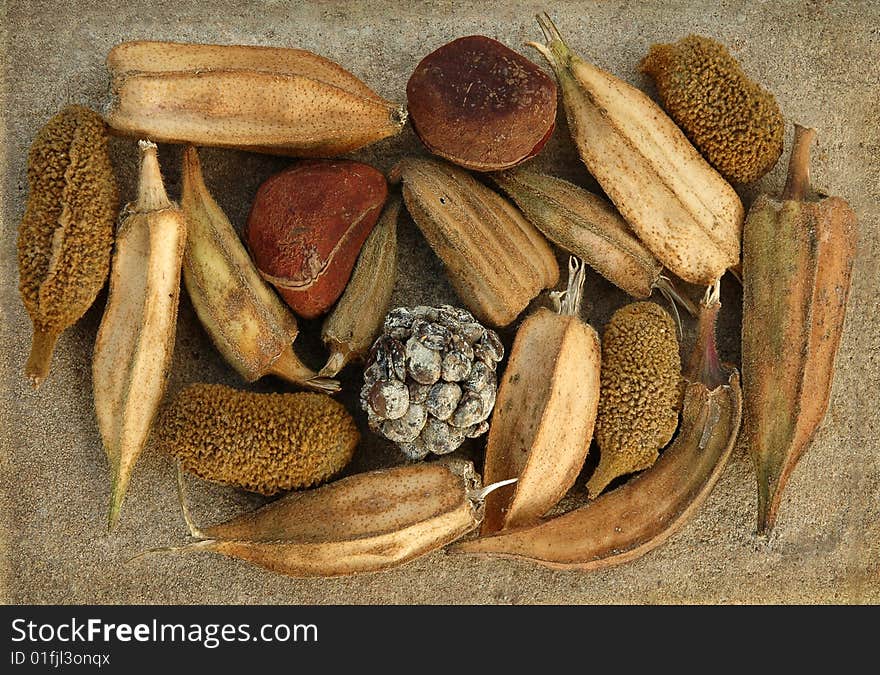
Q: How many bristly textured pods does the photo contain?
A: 4